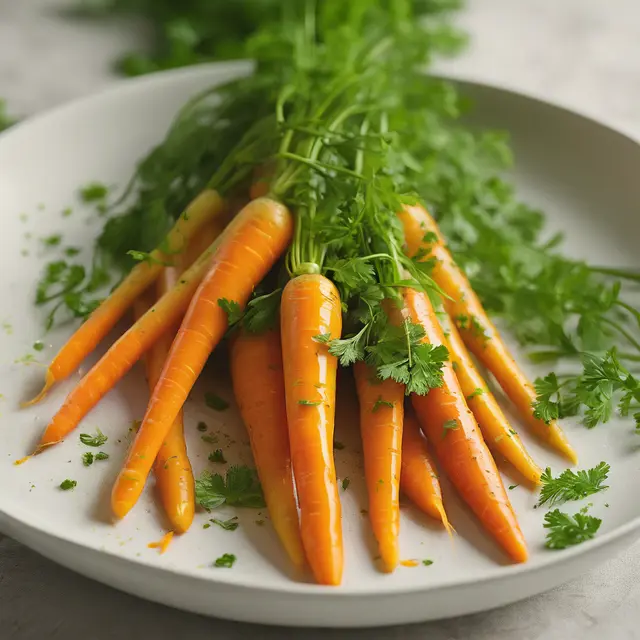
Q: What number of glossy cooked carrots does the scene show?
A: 11